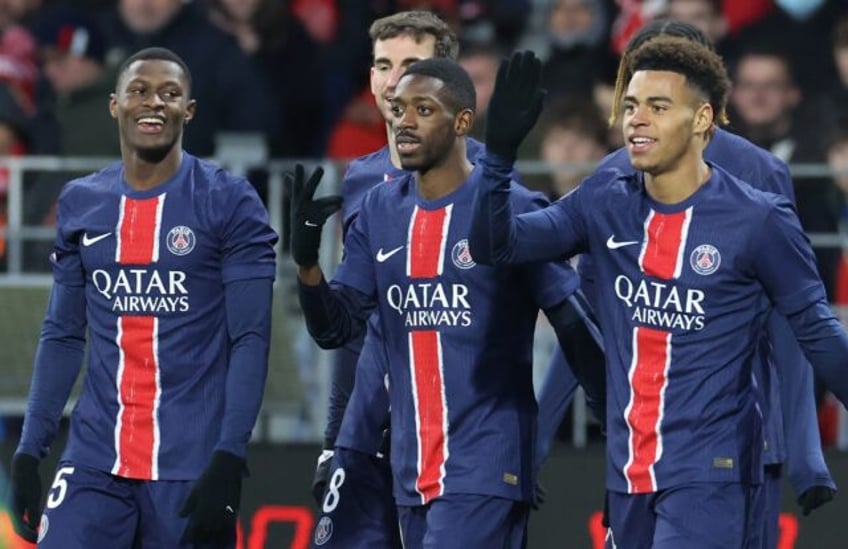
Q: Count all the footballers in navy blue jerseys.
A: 5